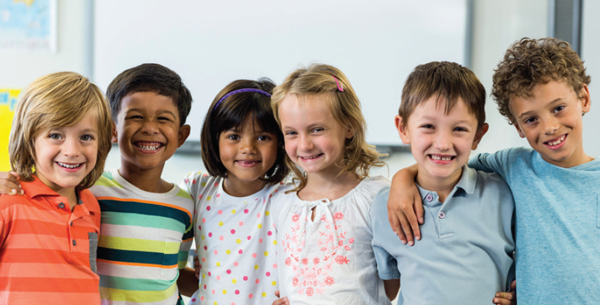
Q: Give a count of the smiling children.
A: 6